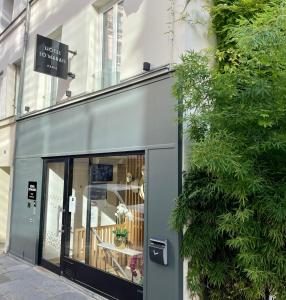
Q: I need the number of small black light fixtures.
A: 3